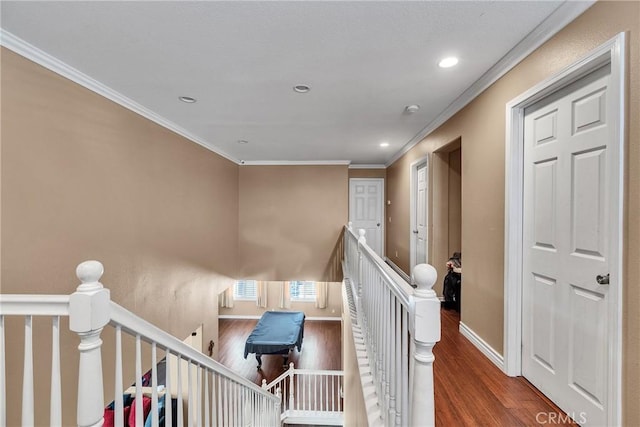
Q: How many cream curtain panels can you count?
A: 4